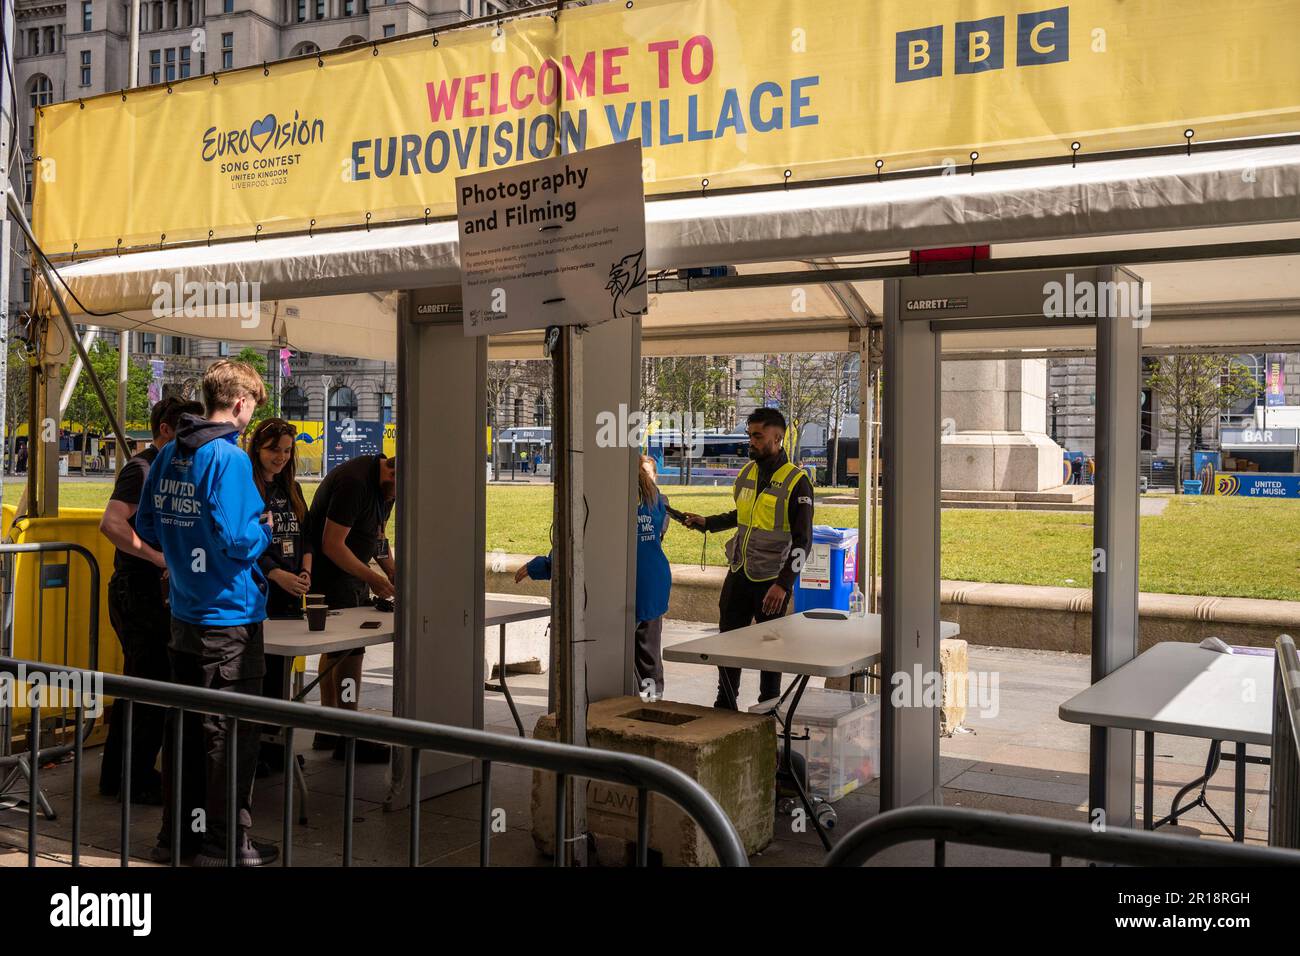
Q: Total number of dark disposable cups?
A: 2